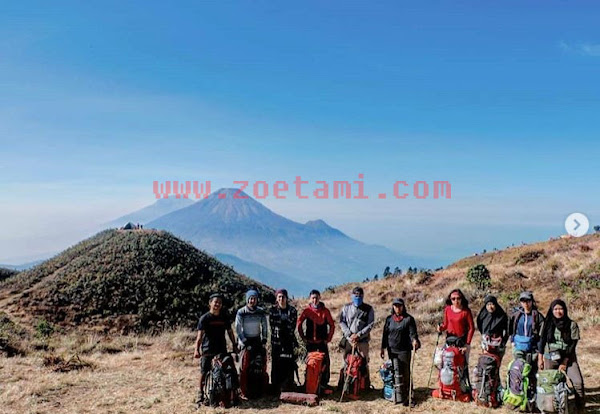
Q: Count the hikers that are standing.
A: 10